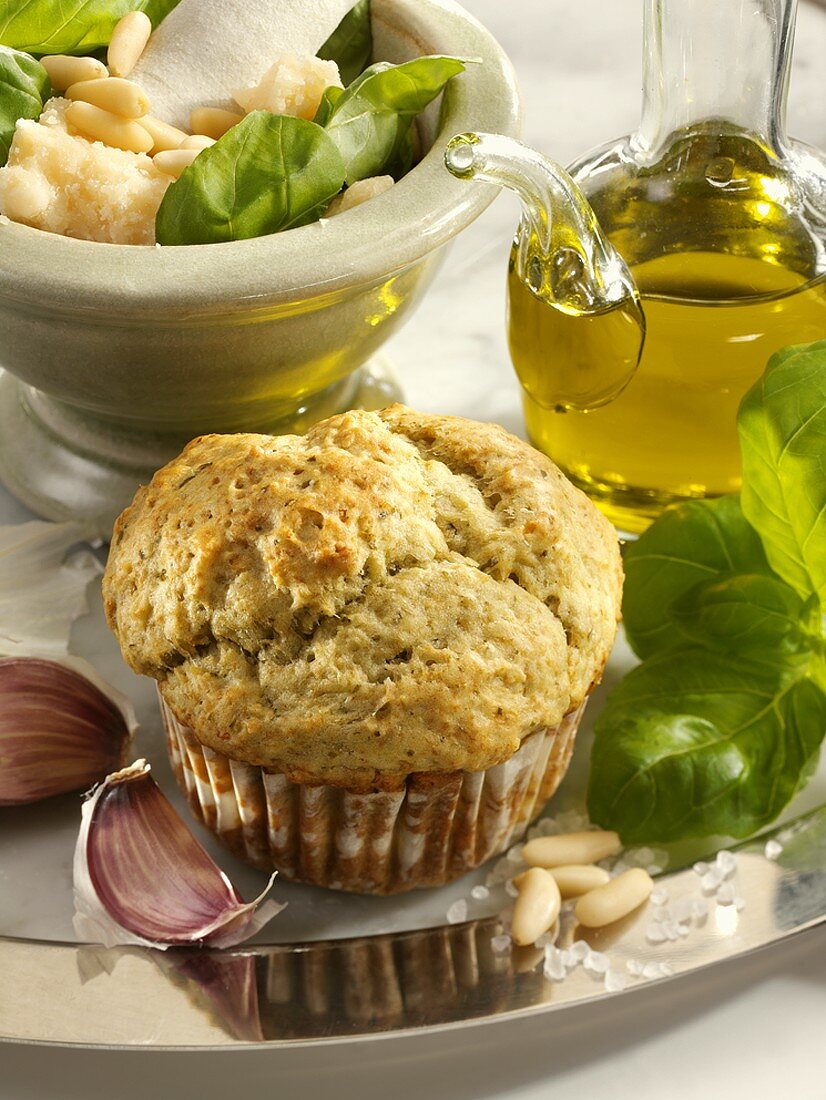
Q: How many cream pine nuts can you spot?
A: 12